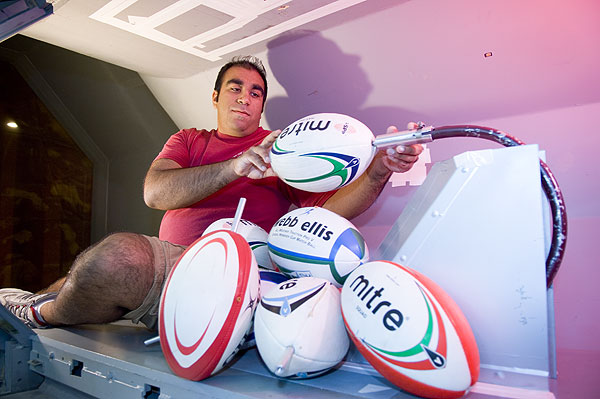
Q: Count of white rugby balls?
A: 7